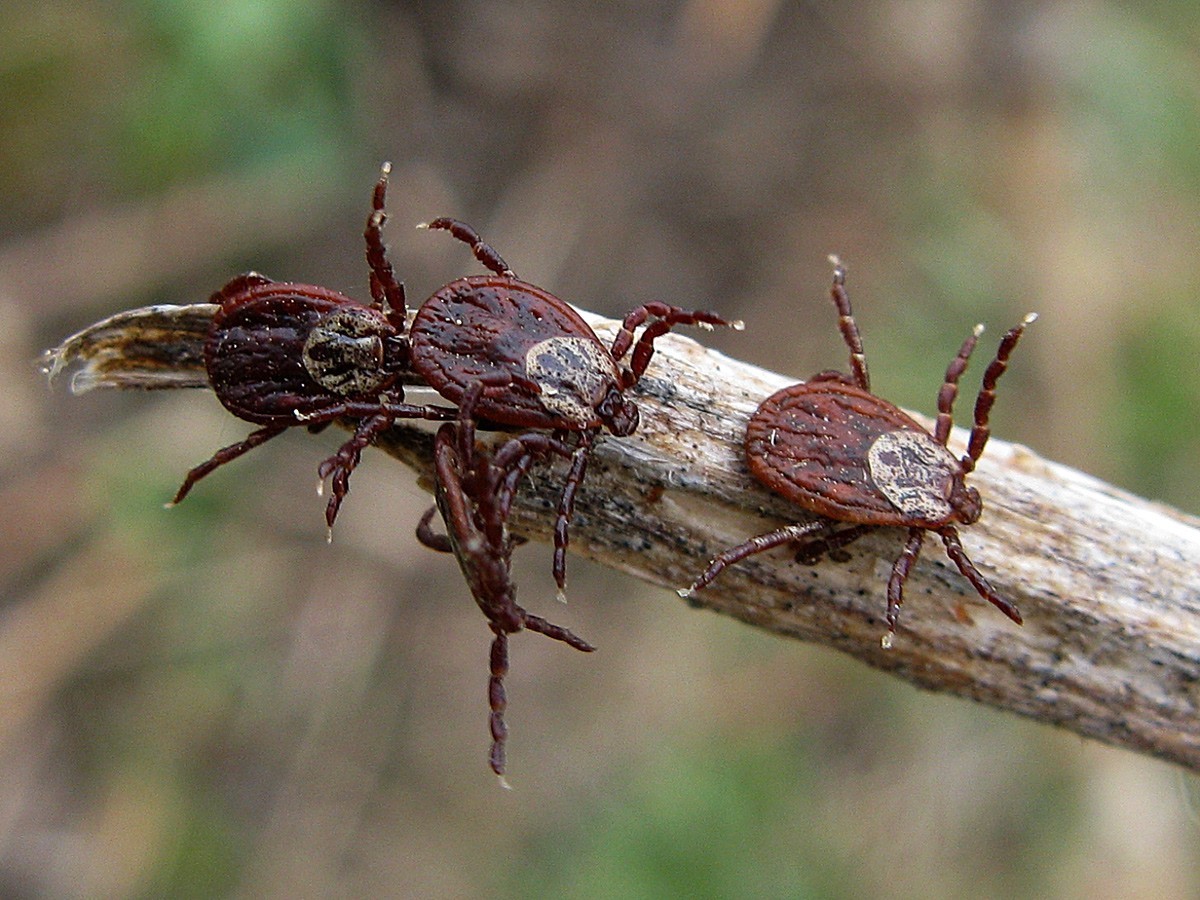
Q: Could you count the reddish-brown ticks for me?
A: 4